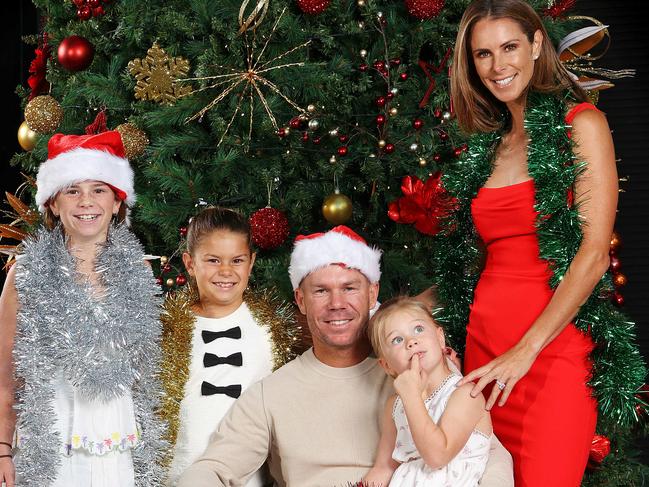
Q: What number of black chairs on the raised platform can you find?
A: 0